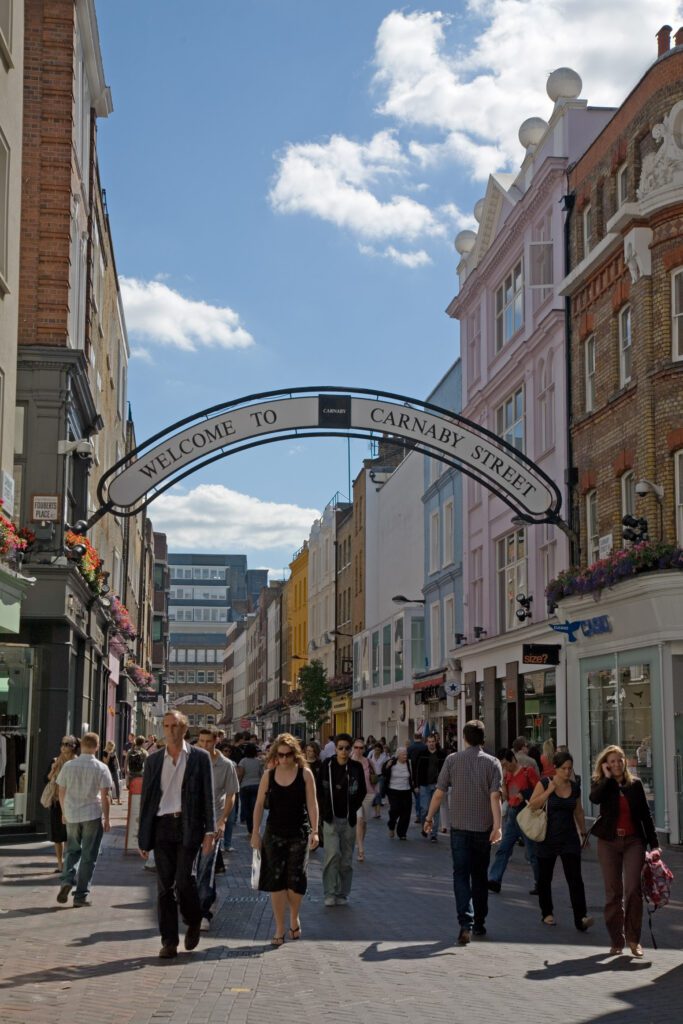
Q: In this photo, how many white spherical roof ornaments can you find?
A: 4